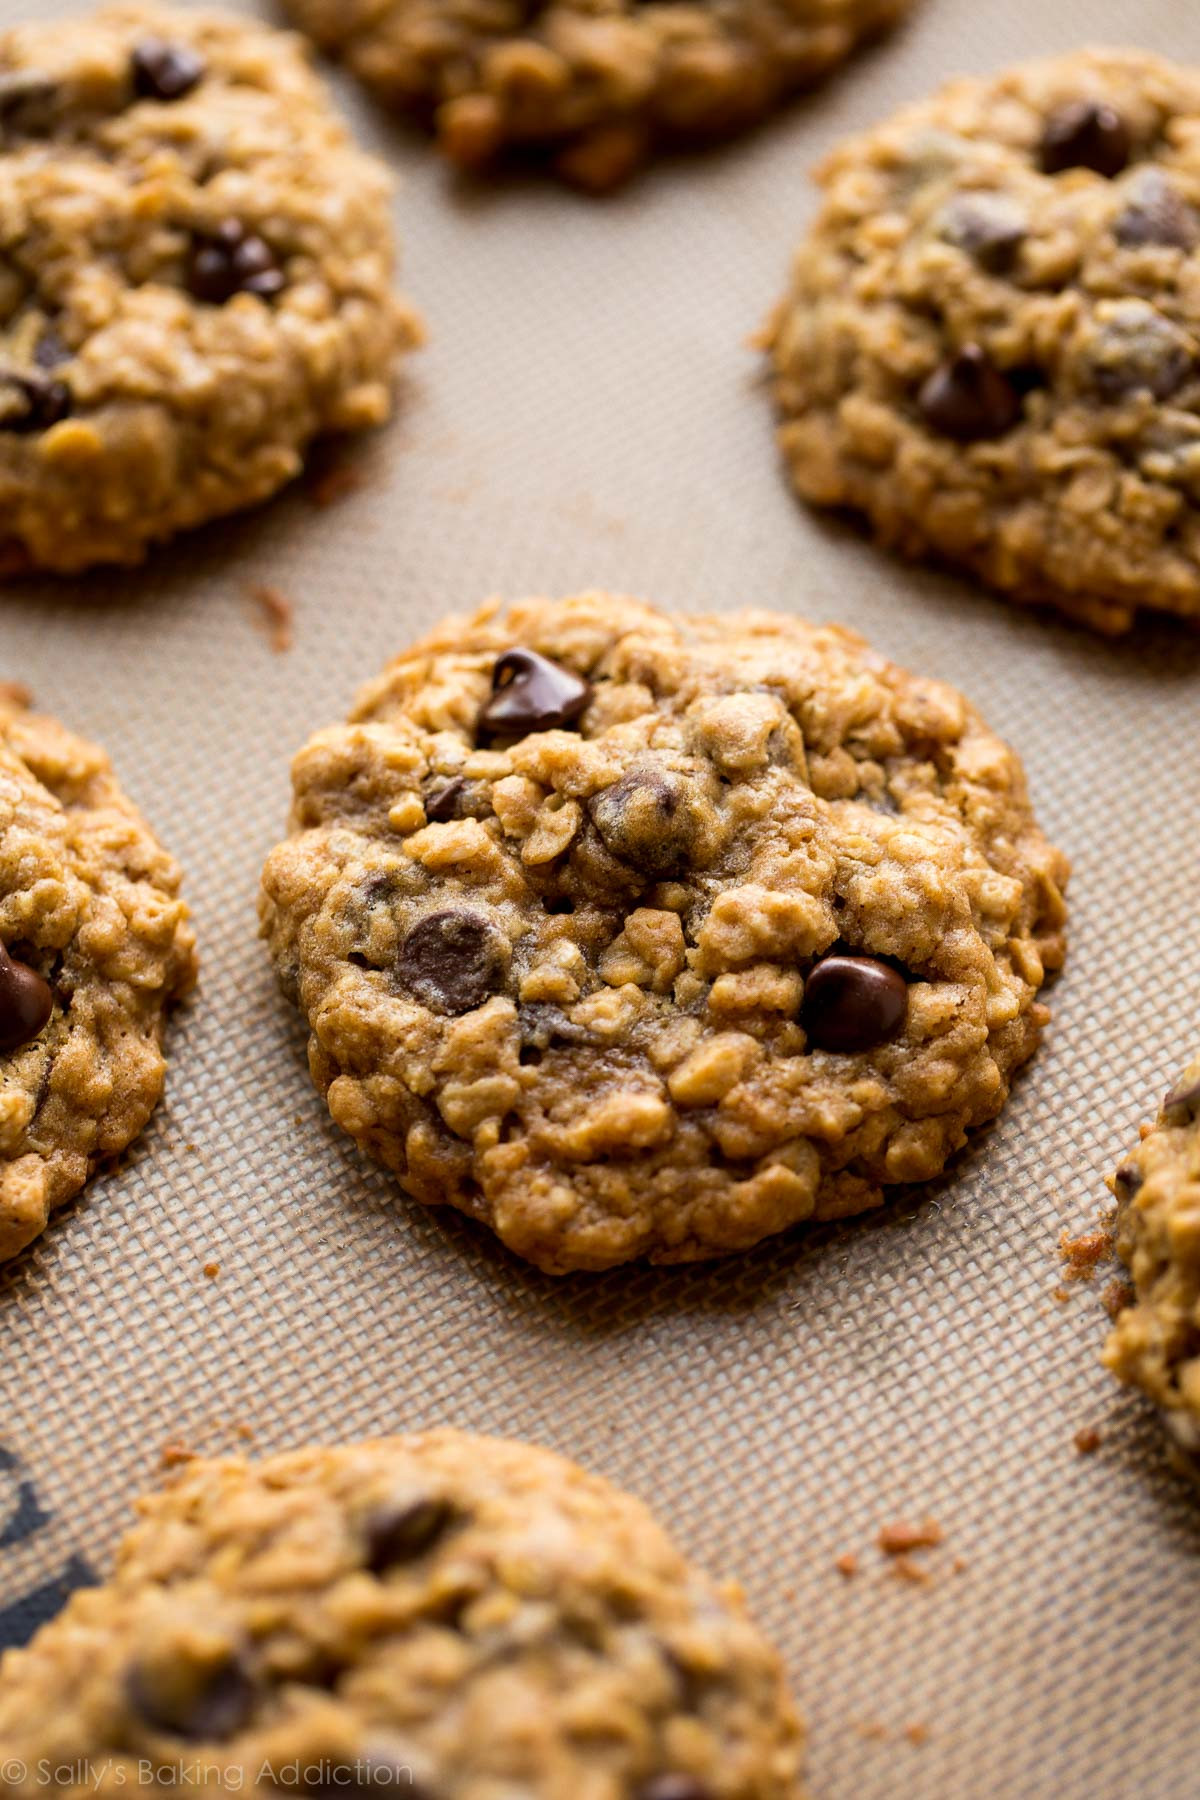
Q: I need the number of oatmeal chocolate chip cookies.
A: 7